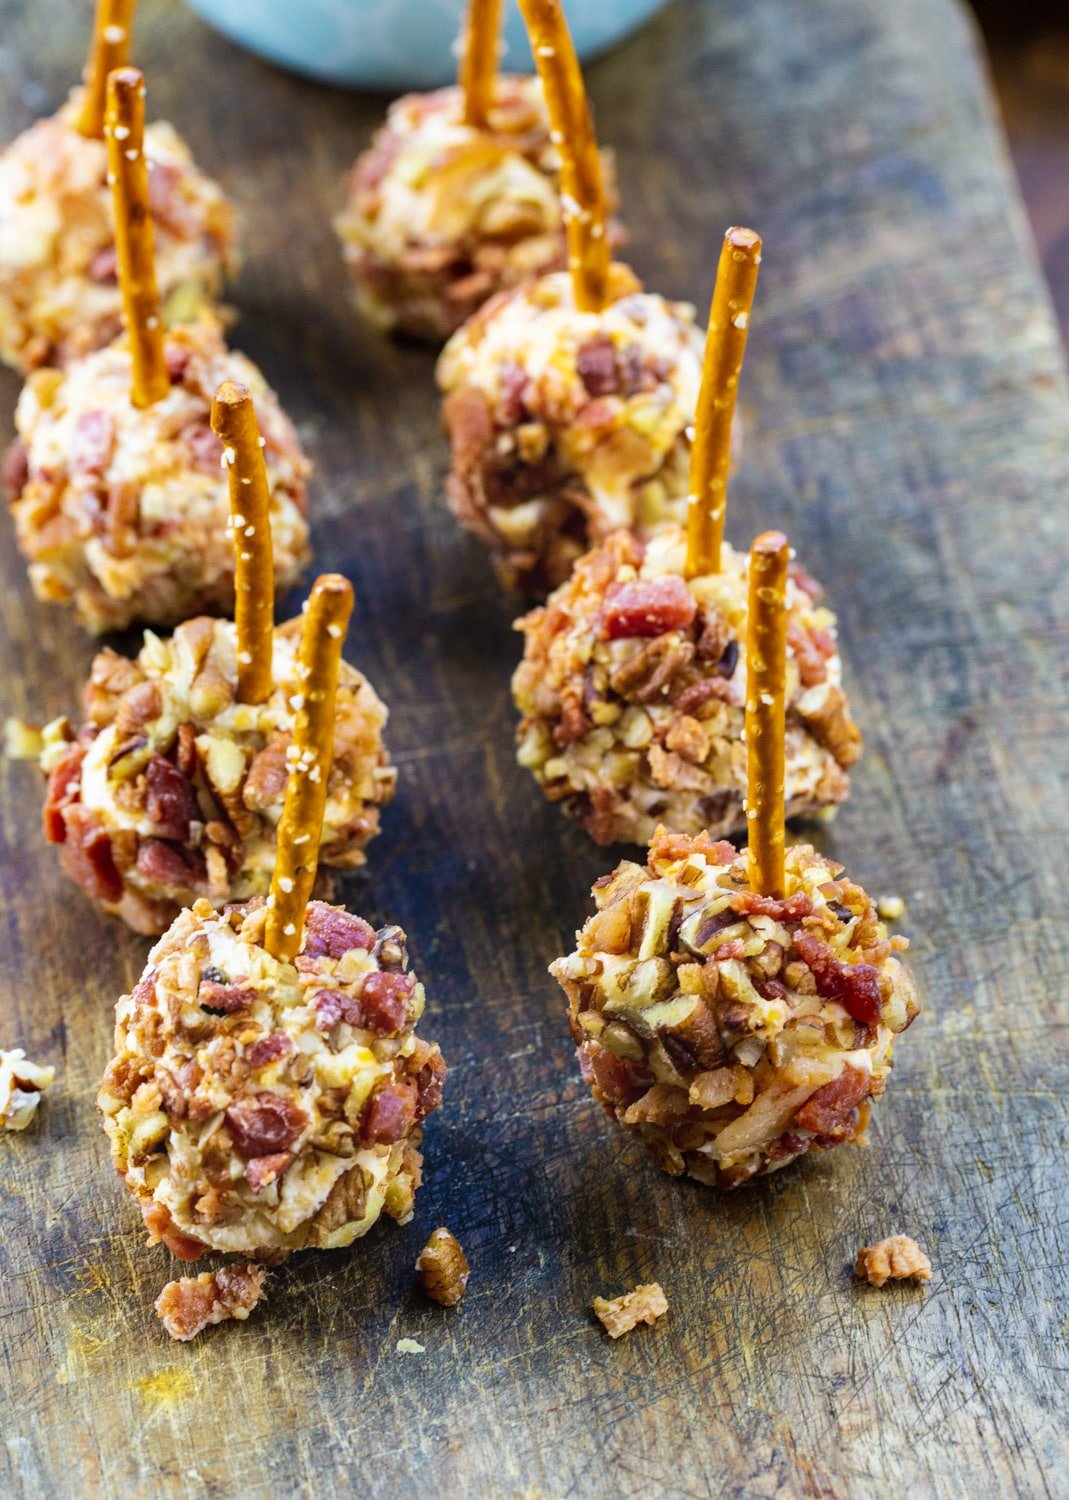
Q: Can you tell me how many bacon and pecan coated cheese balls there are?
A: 8